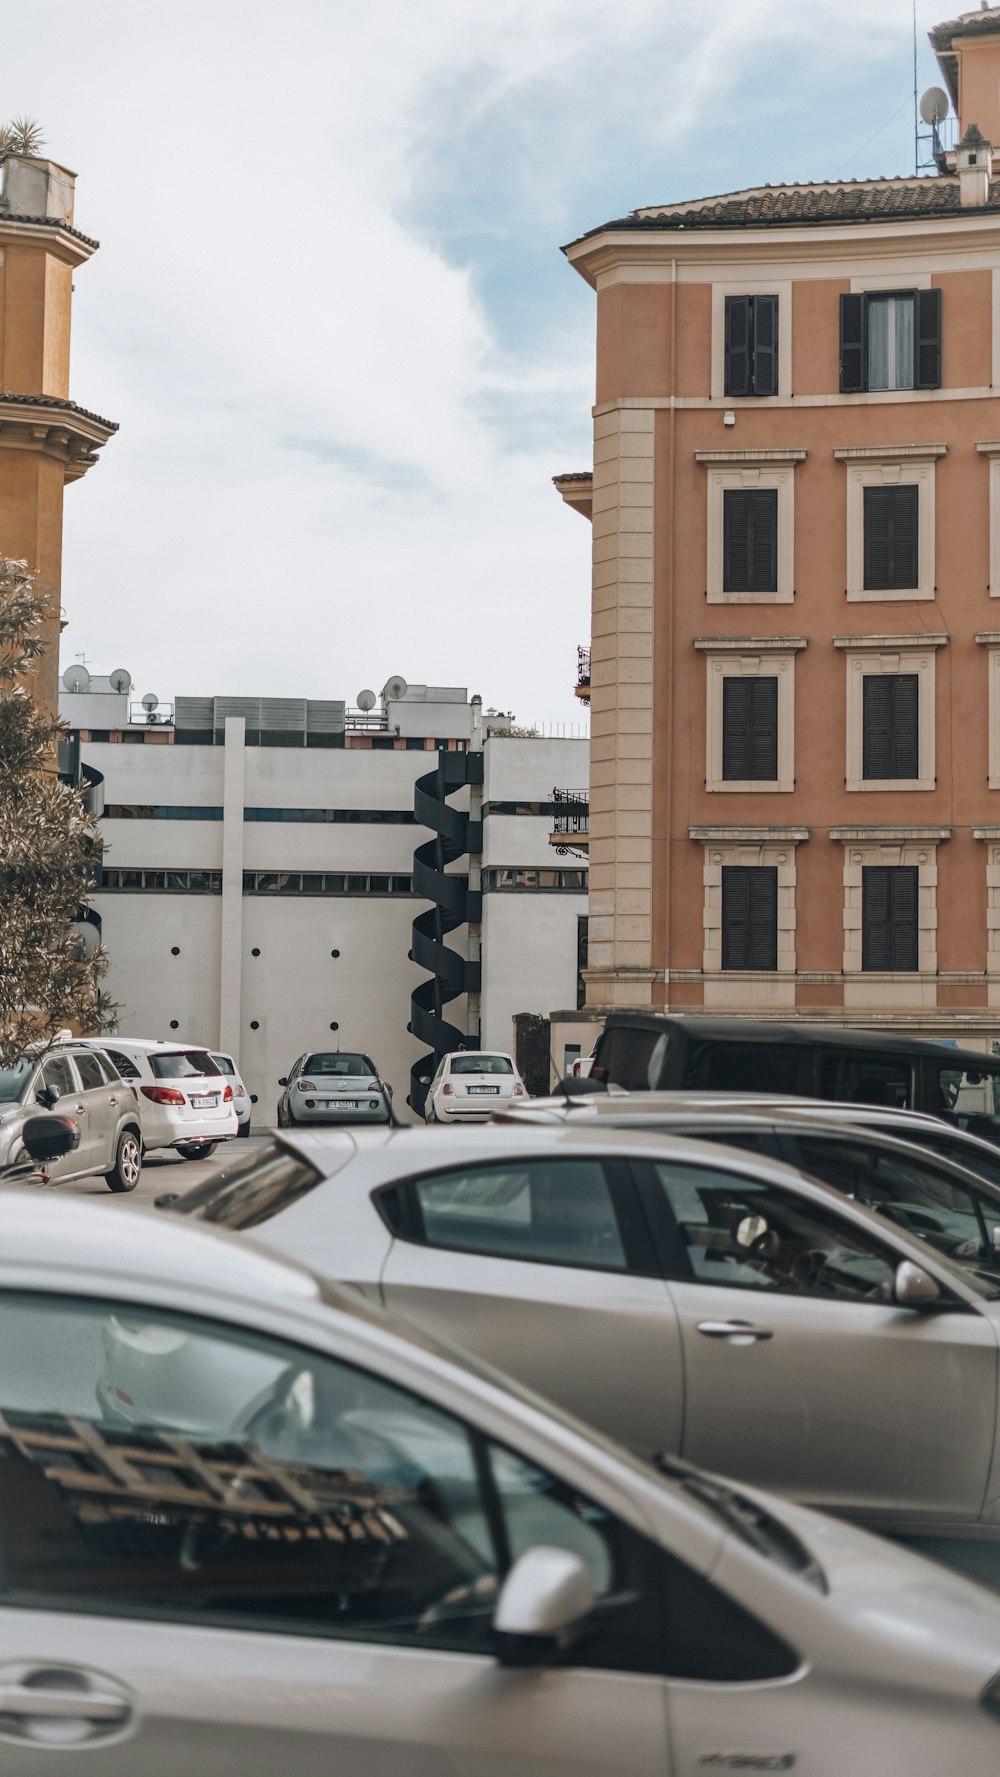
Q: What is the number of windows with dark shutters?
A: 8